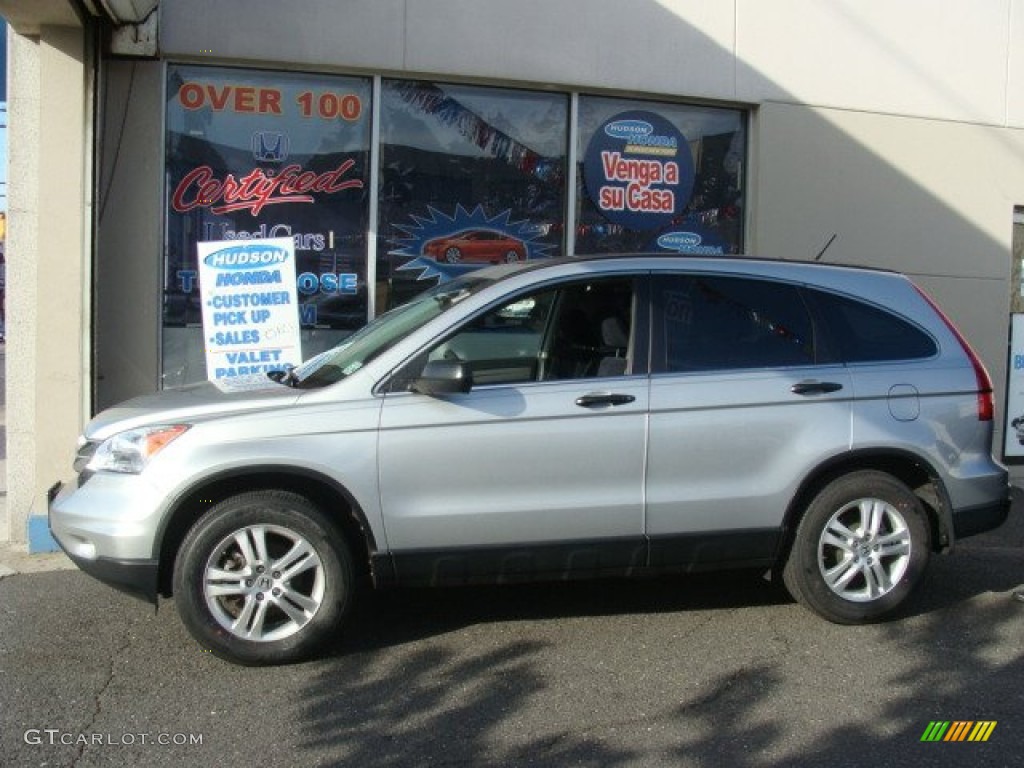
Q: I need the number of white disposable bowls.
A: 0